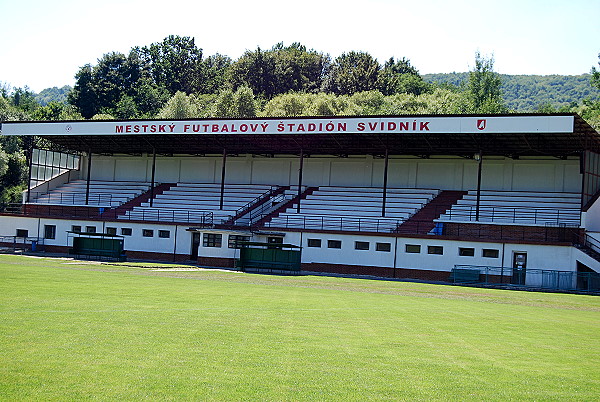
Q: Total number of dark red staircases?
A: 4